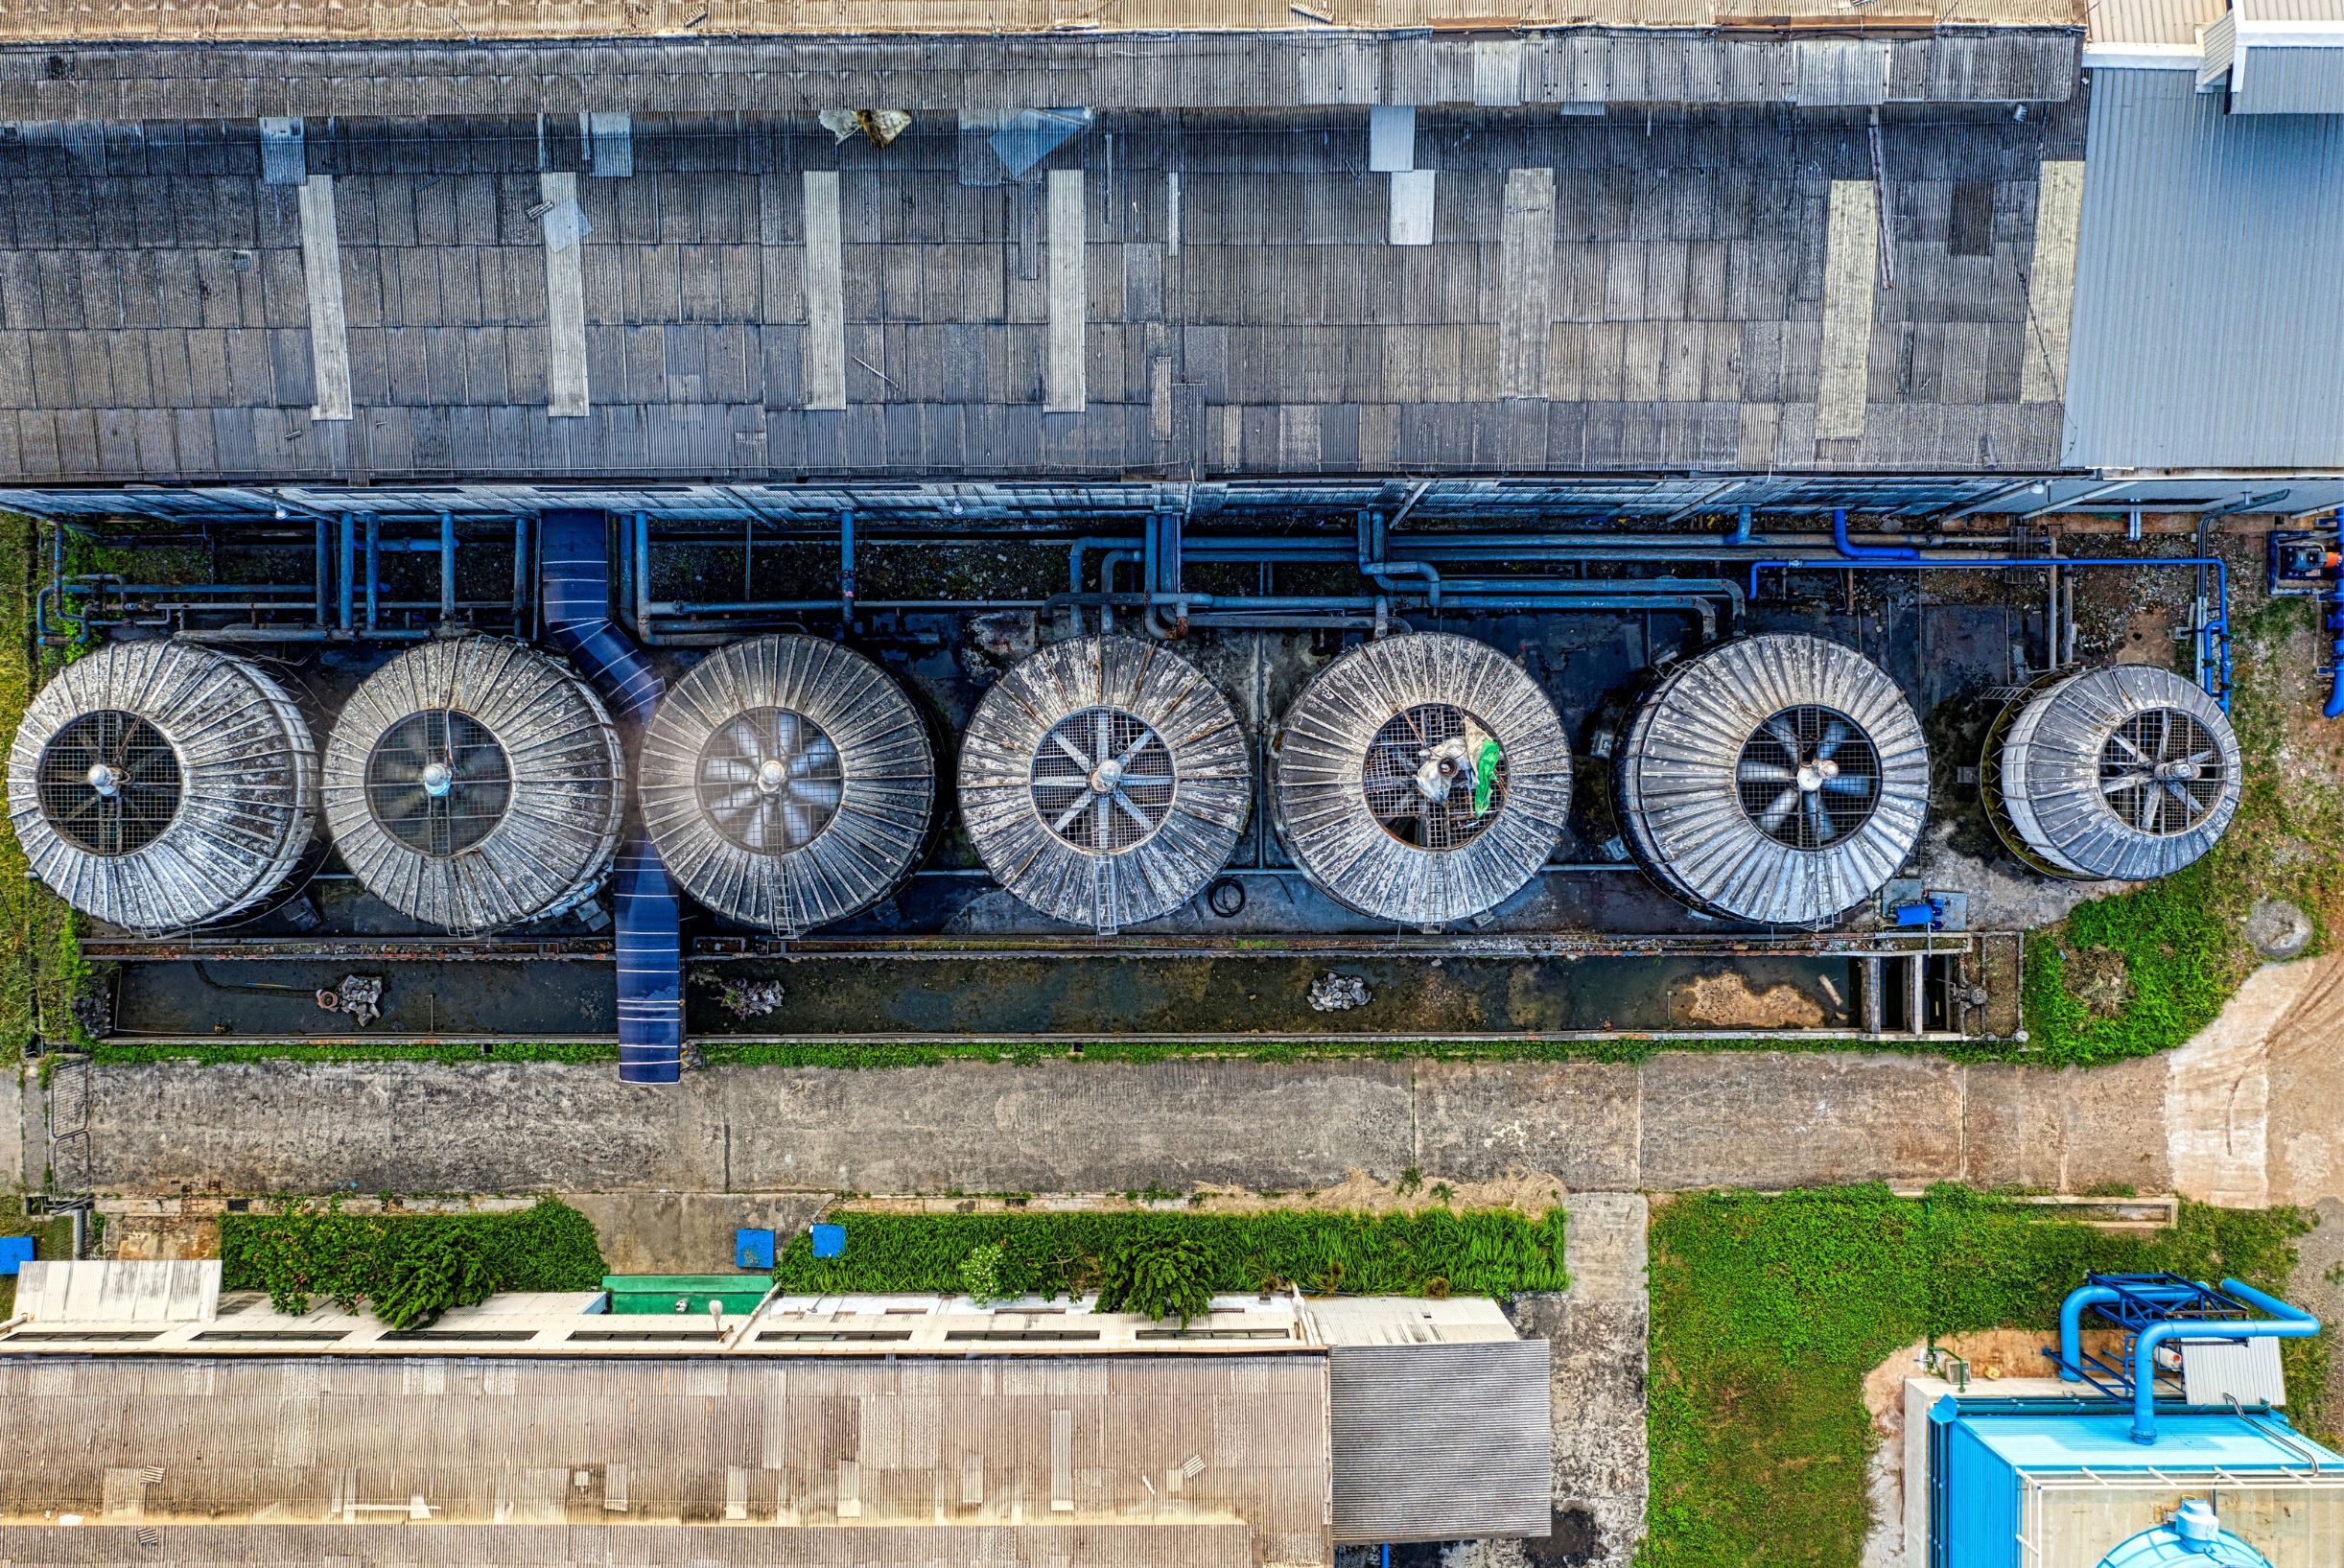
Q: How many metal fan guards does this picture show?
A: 7